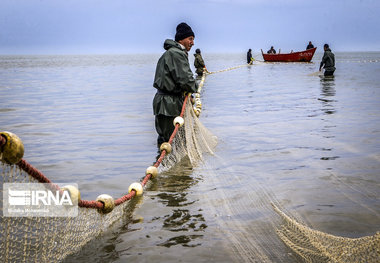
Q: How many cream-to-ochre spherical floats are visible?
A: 7